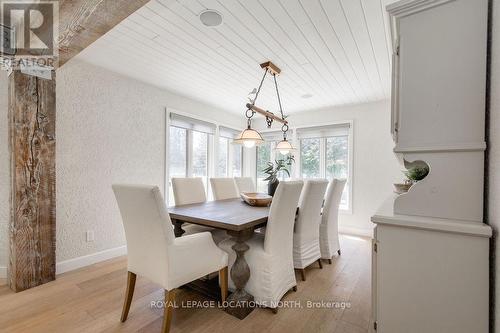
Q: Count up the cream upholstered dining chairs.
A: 7